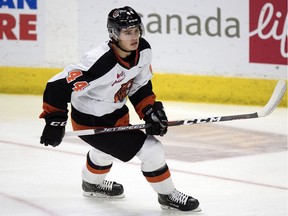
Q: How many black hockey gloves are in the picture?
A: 2